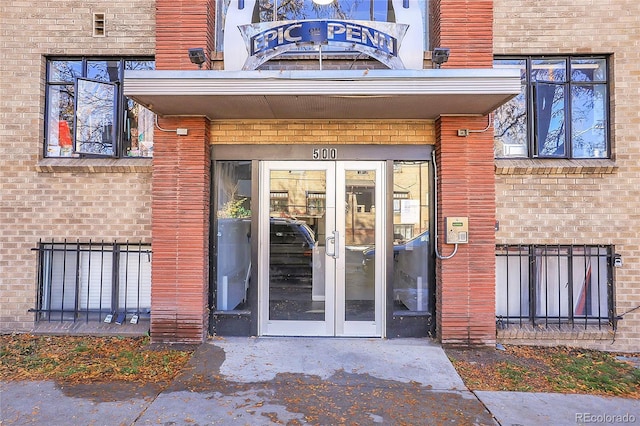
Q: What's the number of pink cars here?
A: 0